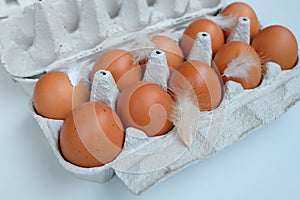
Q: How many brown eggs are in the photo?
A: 10